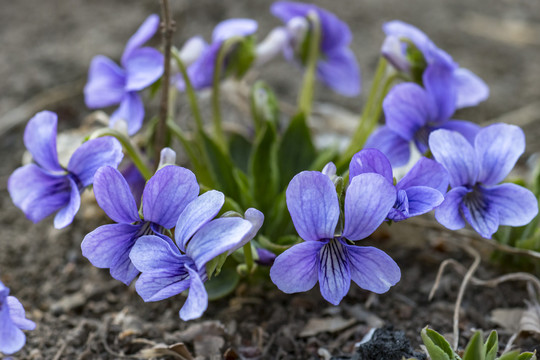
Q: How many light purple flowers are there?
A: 12